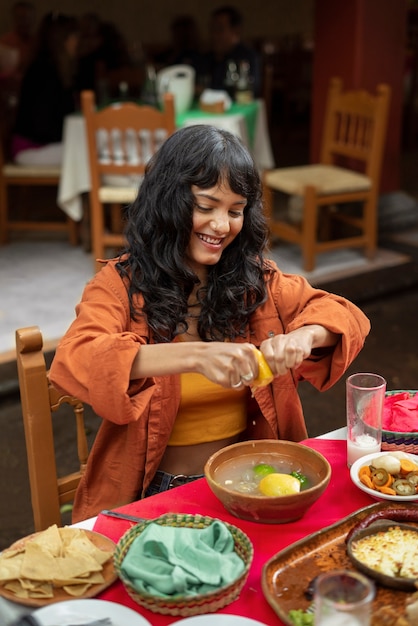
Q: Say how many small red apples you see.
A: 0